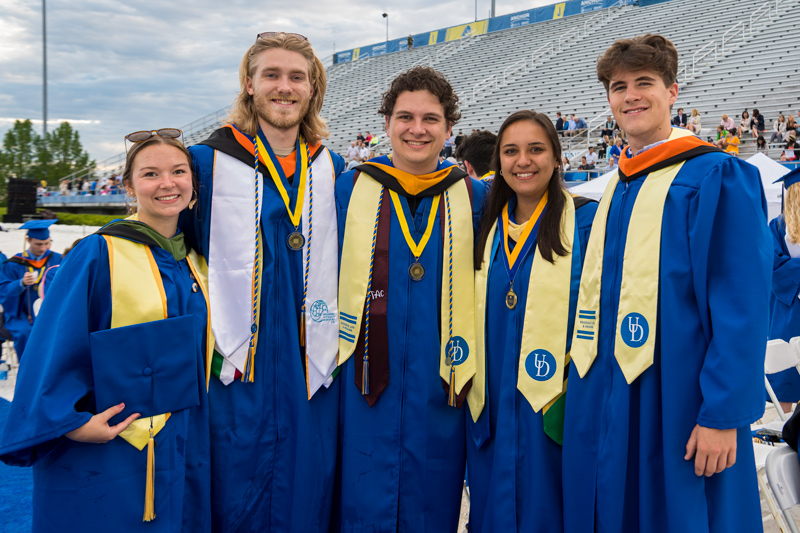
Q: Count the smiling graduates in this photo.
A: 5